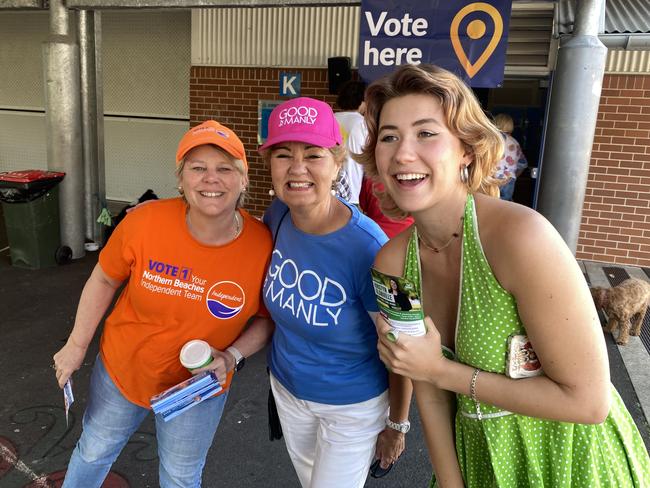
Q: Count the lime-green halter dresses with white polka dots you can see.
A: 1